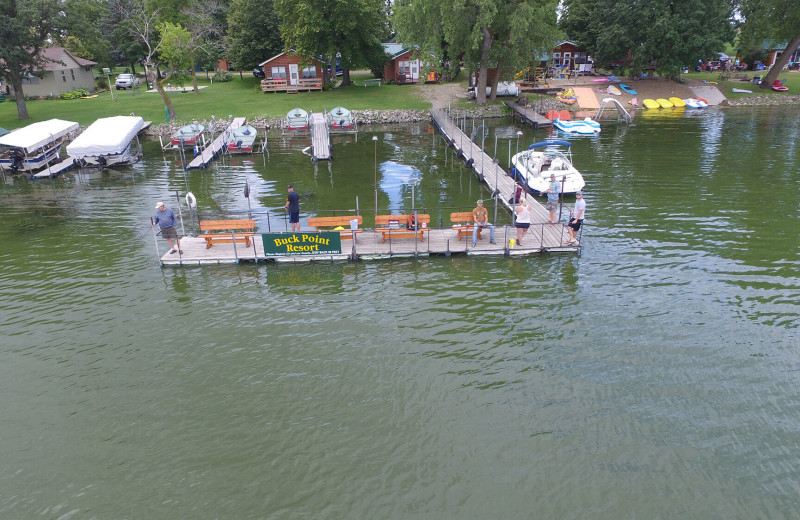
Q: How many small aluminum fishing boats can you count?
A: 4